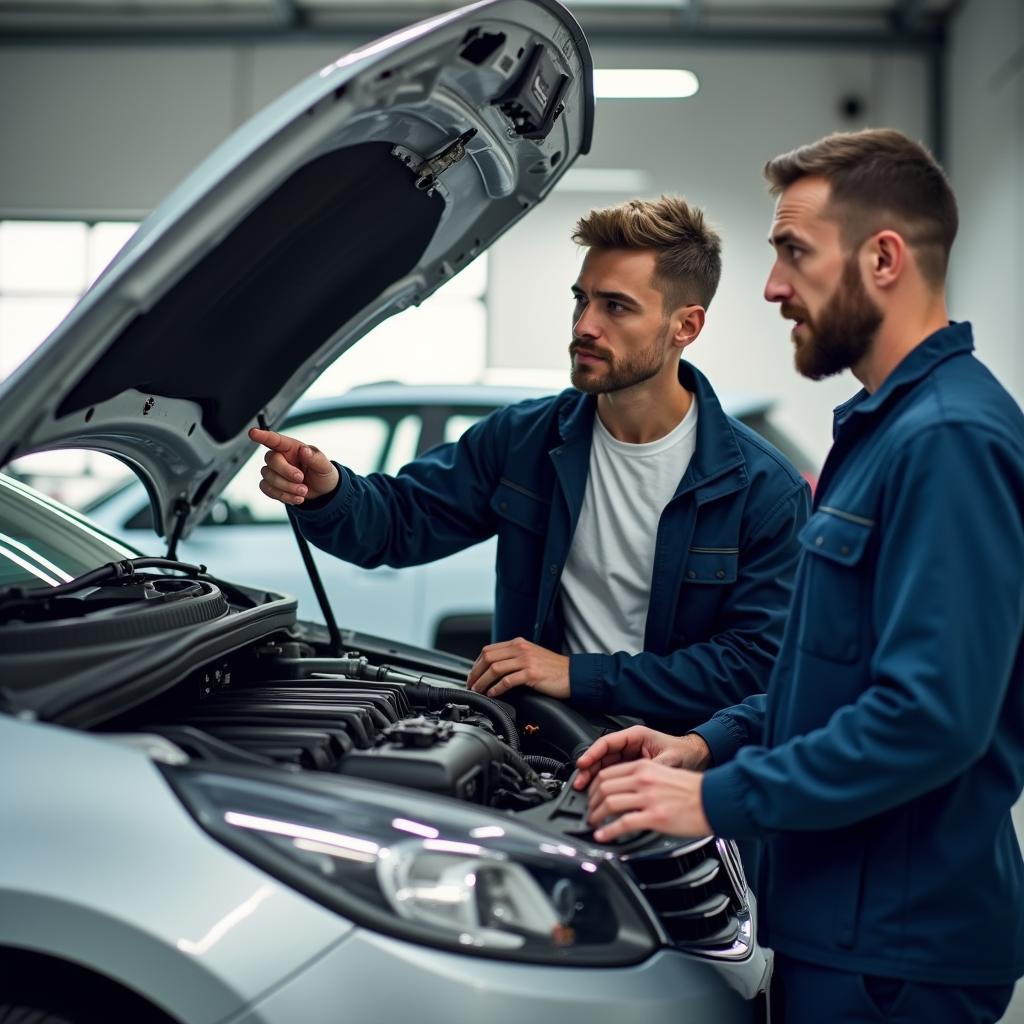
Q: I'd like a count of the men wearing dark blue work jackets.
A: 2